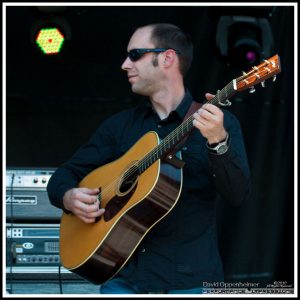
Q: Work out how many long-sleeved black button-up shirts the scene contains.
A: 1